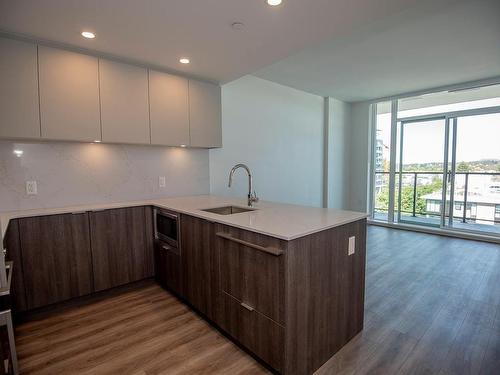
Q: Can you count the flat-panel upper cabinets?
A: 5